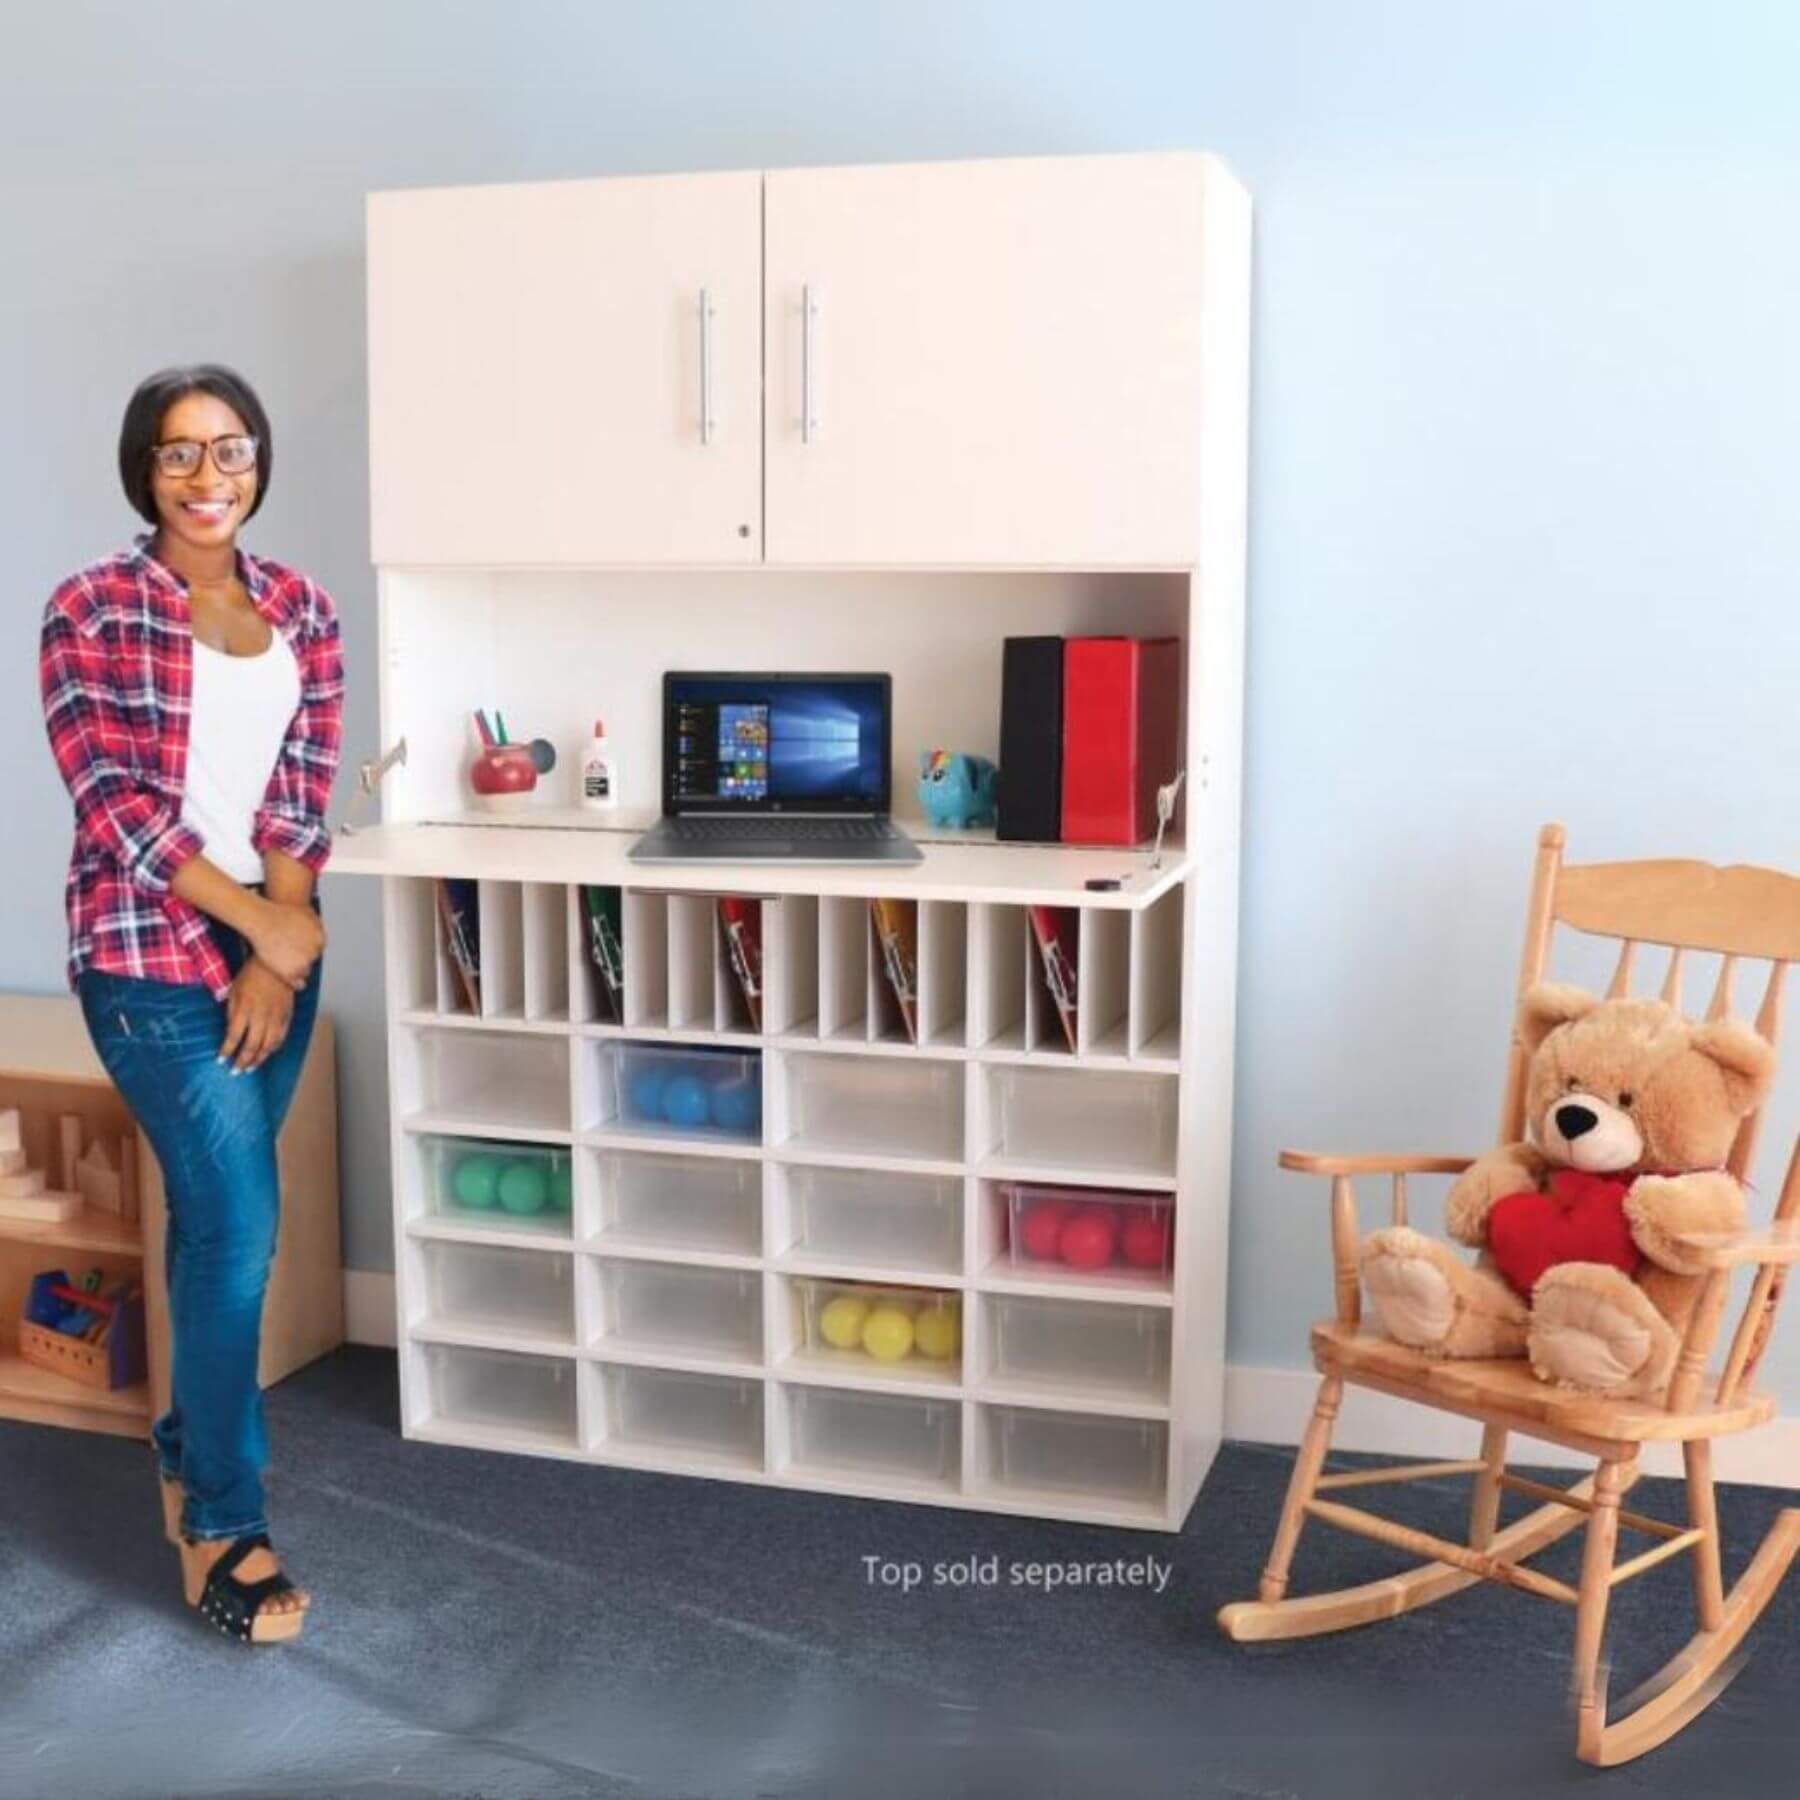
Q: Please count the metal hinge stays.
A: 2